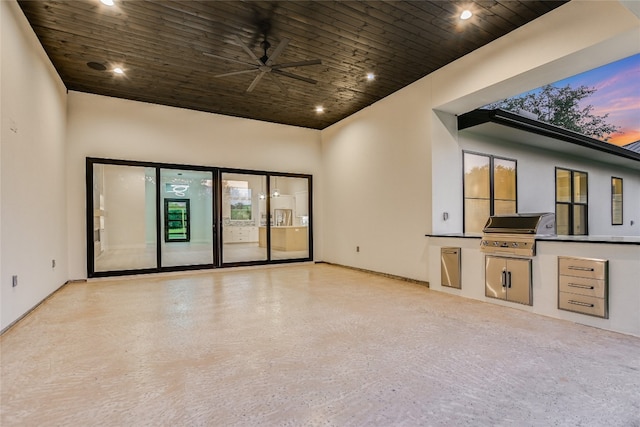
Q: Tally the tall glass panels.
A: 4